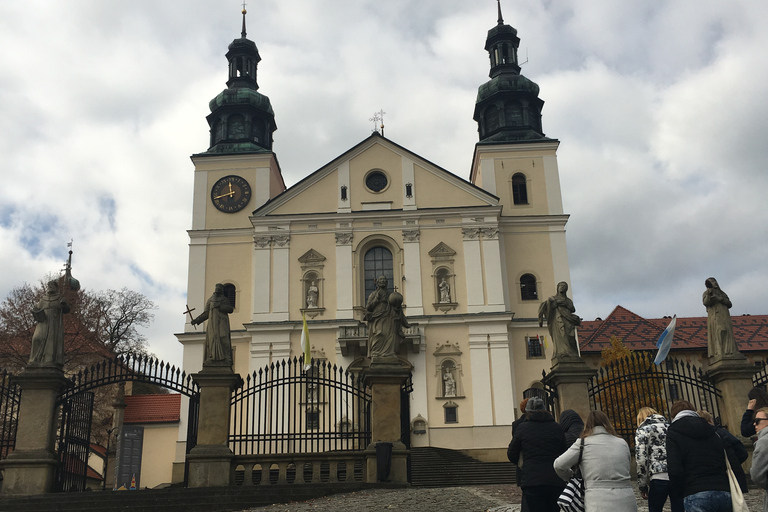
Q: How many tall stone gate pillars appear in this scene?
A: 5